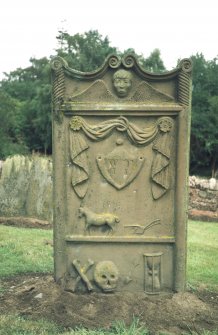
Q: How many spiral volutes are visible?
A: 4